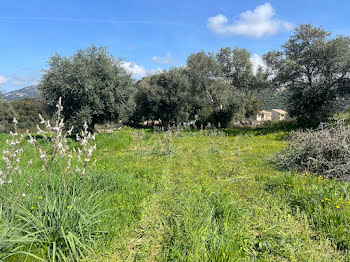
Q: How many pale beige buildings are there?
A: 2